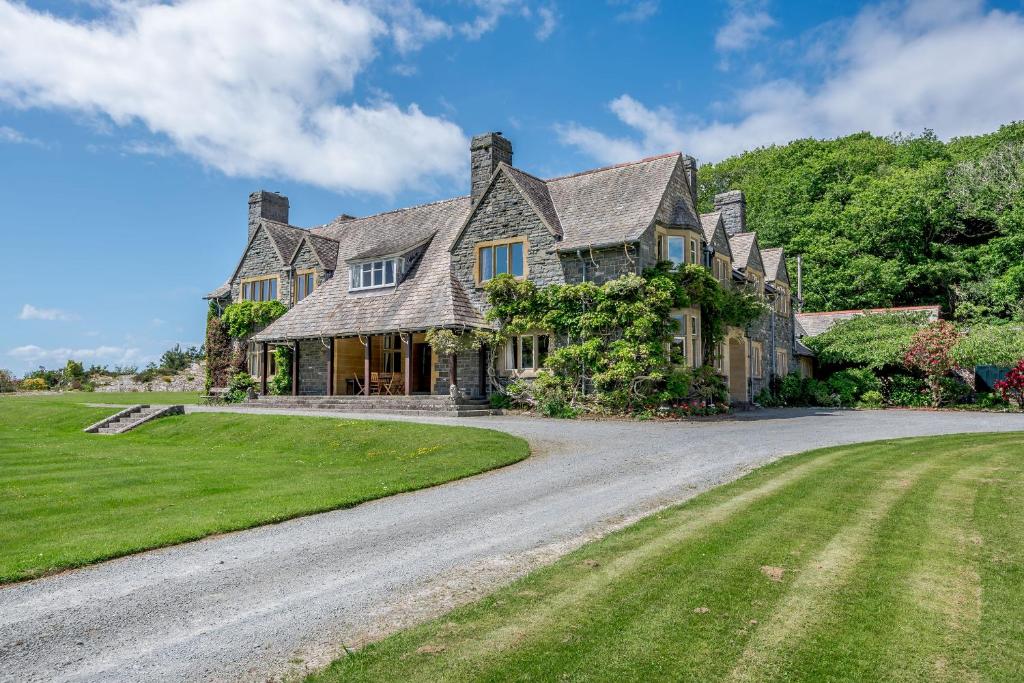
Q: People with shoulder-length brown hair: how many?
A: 0